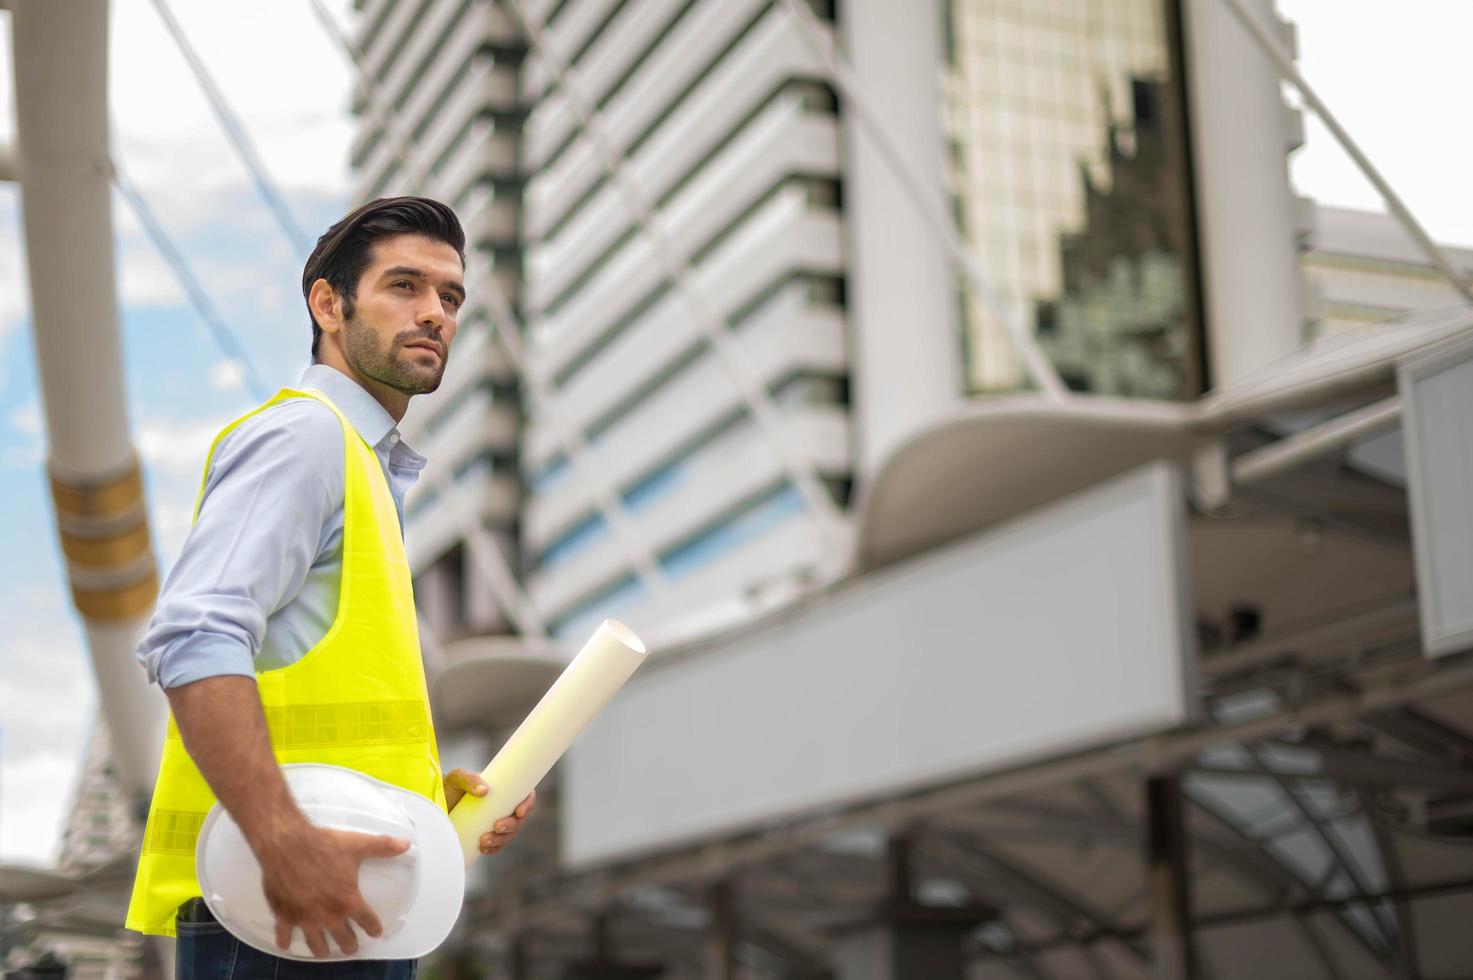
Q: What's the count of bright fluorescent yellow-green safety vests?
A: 1